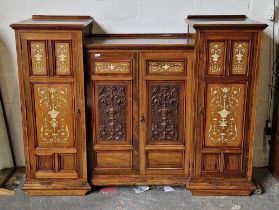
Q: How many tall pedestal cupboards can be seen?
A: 2